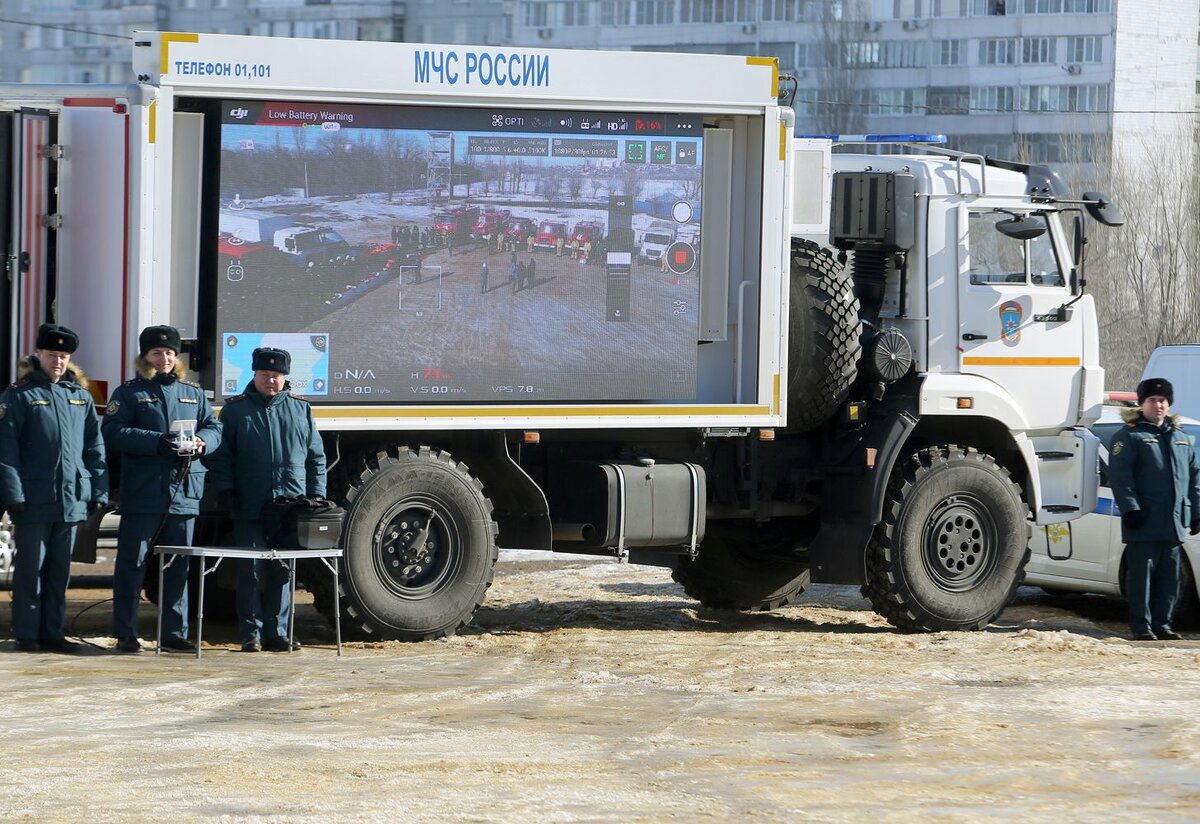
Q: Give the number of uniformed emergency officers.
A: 4